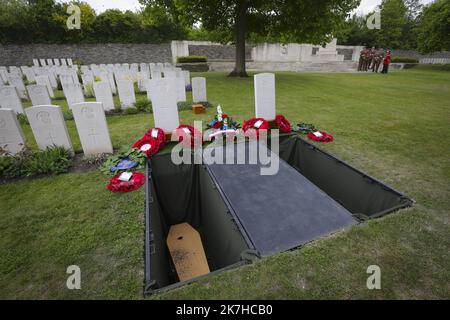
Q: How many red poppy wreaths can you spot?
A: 7